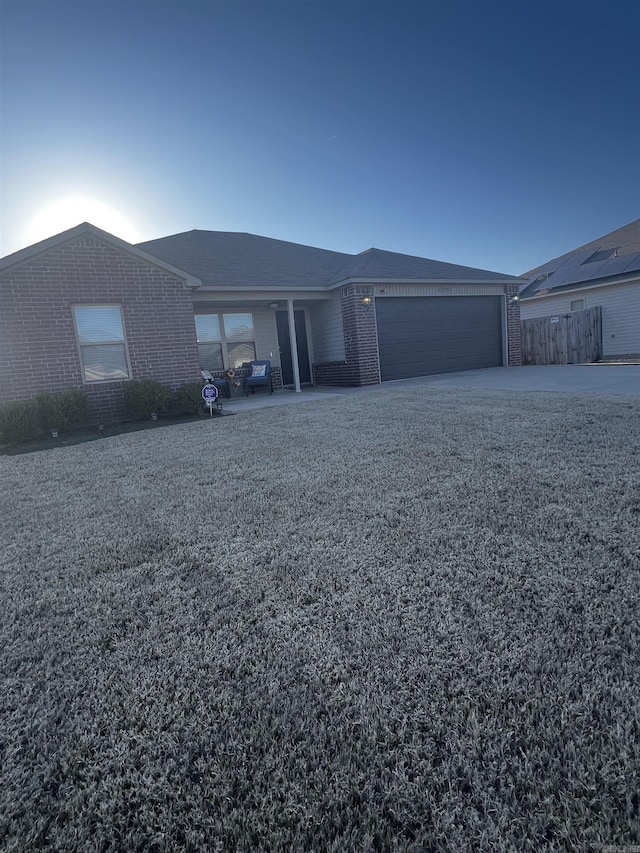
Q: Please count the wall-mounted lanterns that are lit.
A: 2